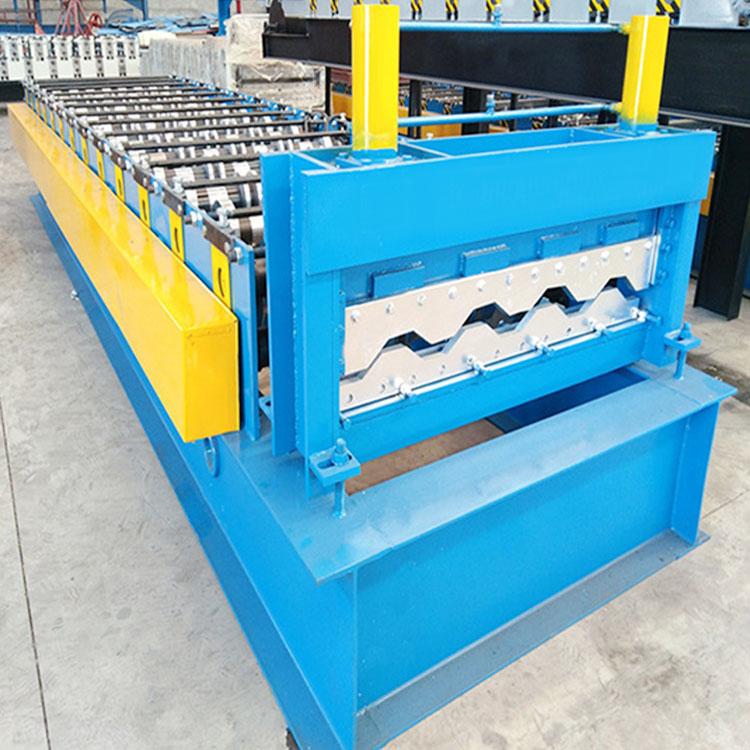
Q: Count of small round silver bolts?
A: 12